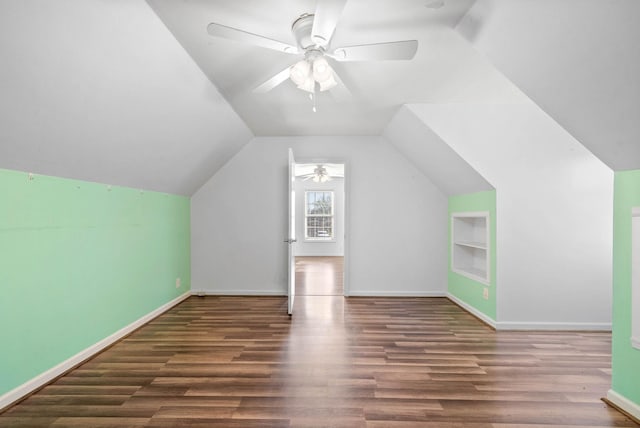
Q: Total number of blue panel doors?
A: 0